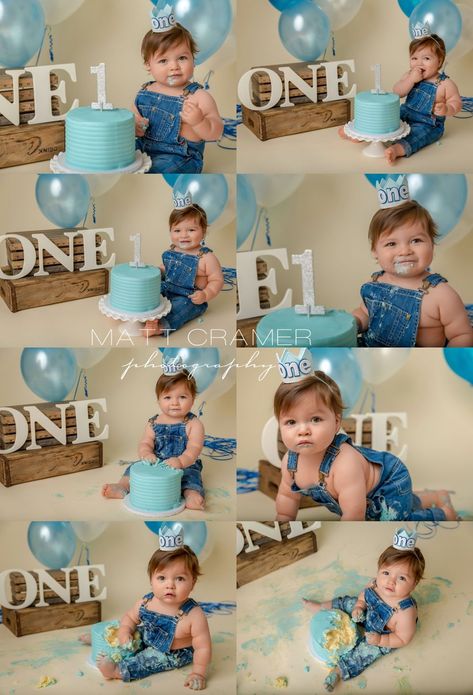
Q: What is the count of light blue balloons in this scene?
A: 13